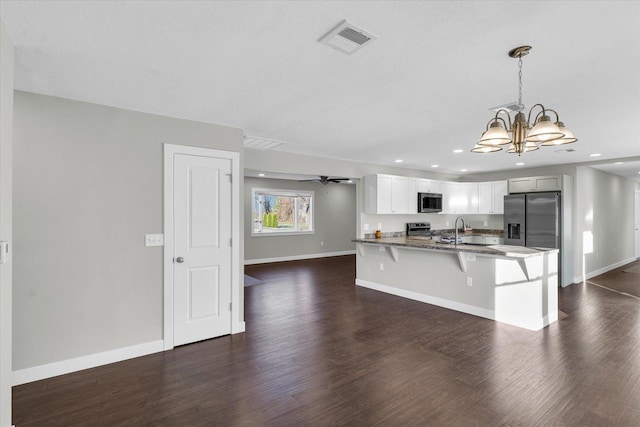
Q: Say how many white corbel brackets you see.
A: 4